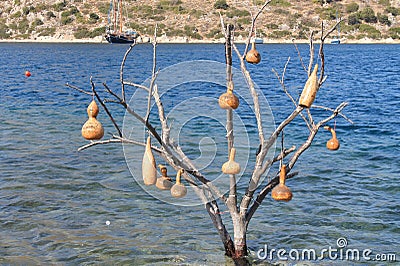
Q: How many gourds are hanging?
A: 10